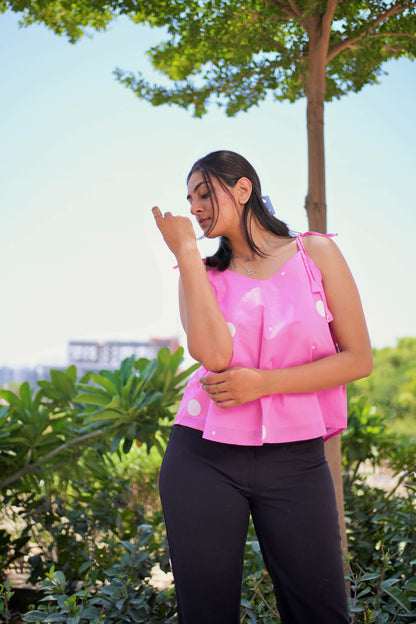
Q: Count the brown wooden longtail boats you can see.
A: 0